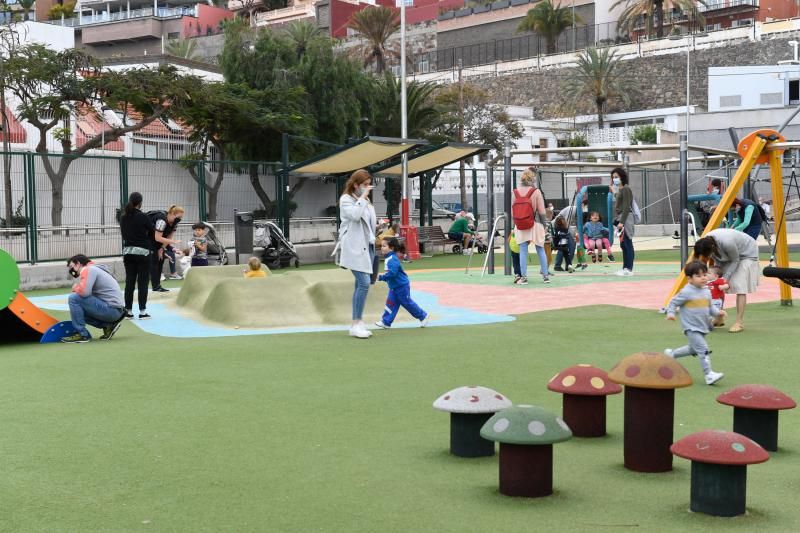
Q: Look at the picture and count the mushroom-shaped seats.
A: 6